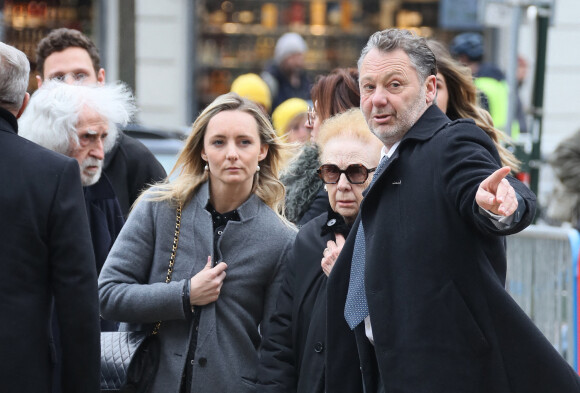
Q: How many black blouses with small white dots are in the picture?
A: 1